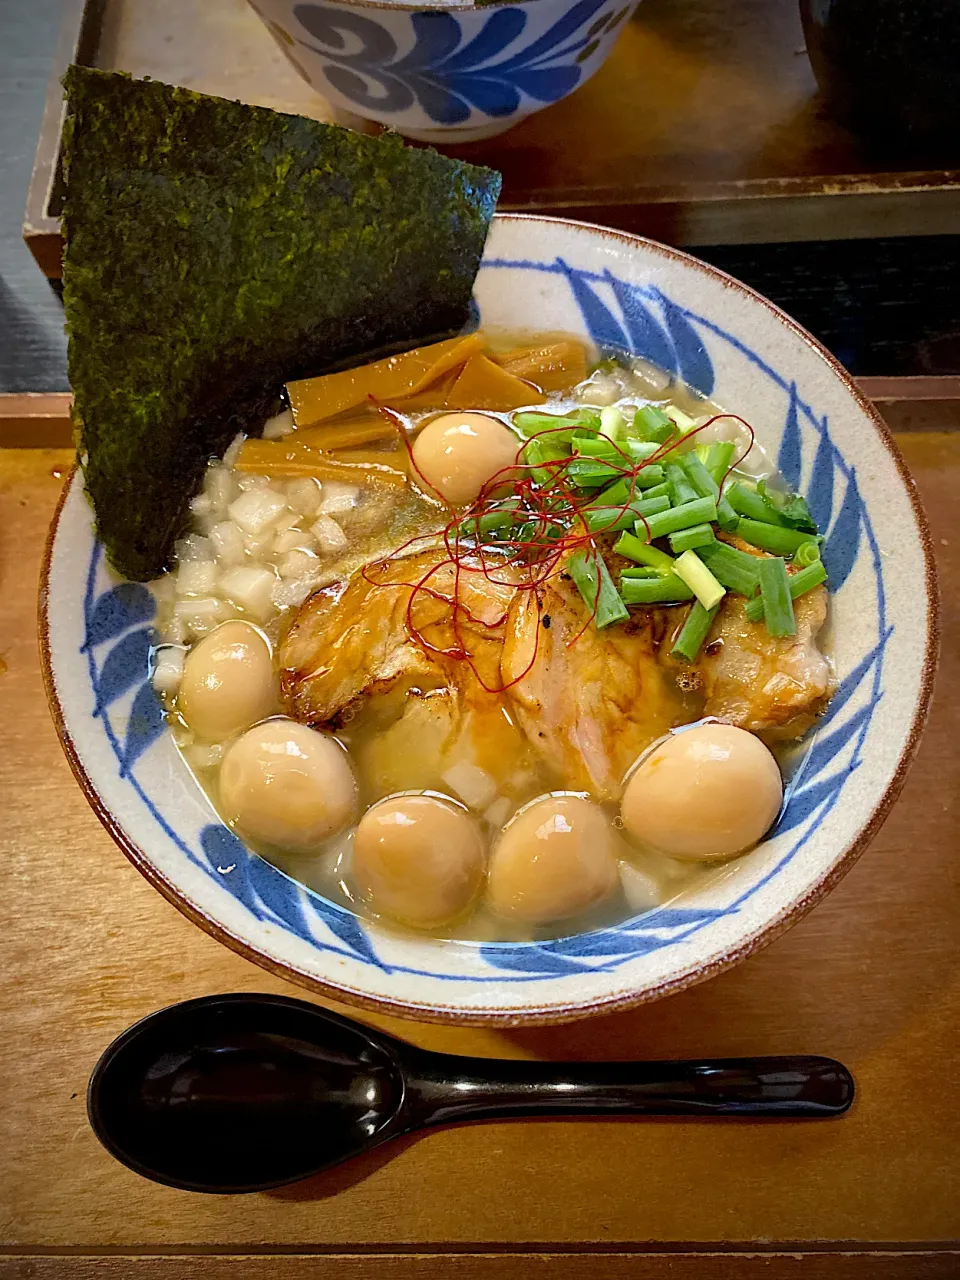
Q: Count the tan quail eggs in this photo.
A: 6